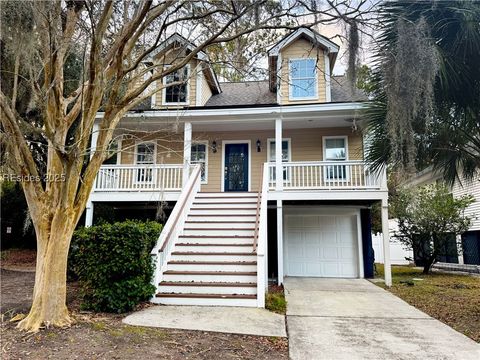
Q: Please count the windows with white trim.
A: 6